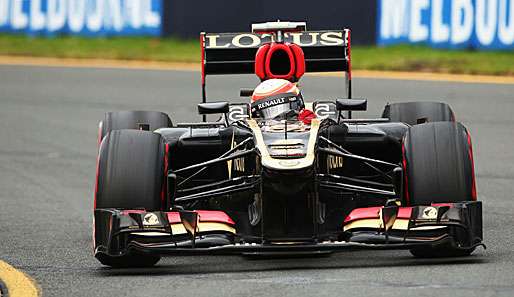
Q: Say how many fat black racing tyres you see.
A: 4